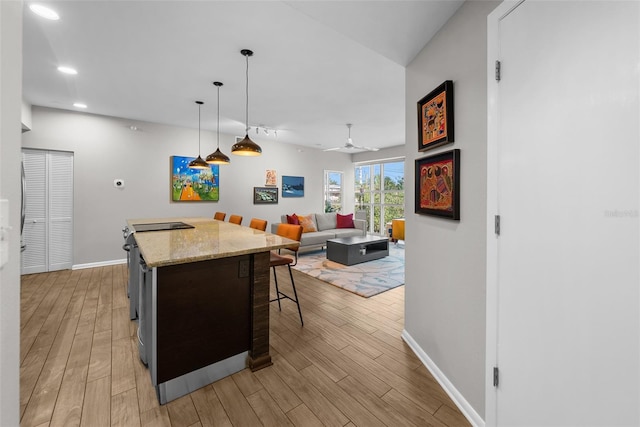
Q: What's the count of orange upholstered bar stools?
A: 4